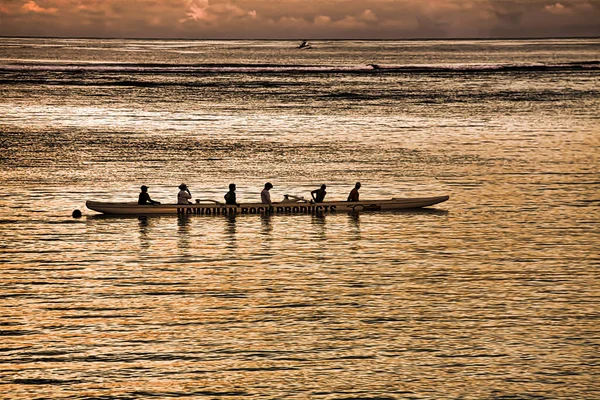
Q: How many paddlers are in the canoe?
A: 6